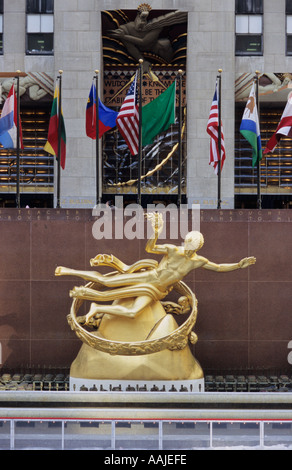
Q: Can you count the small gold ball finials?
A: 7